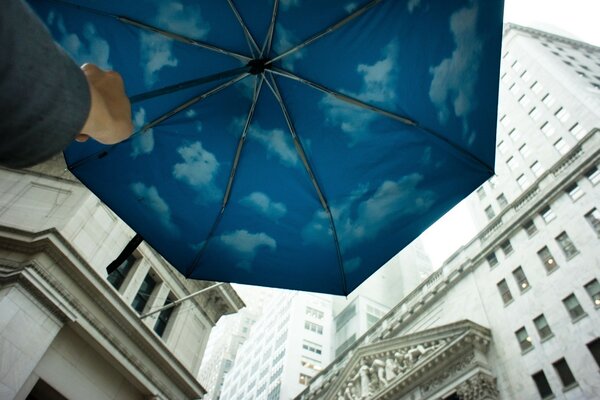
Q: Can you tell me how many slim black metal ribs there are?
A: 8